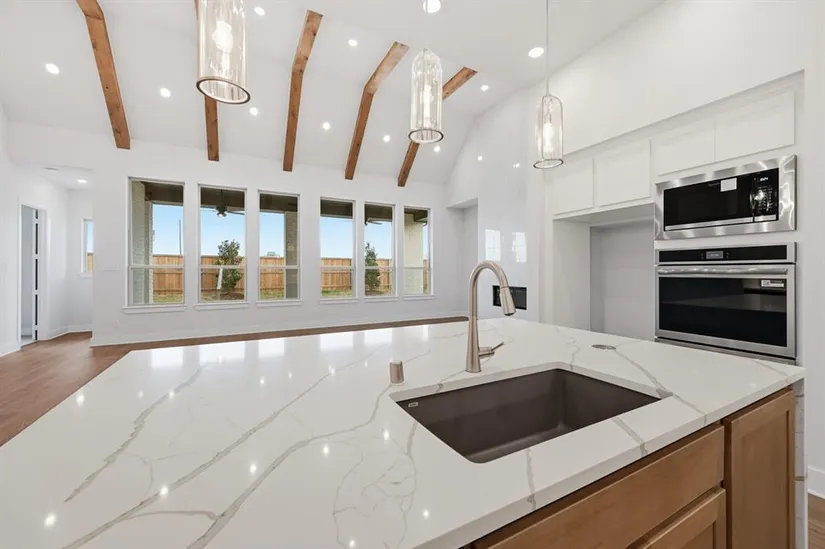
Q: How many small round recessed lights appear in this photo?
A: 12